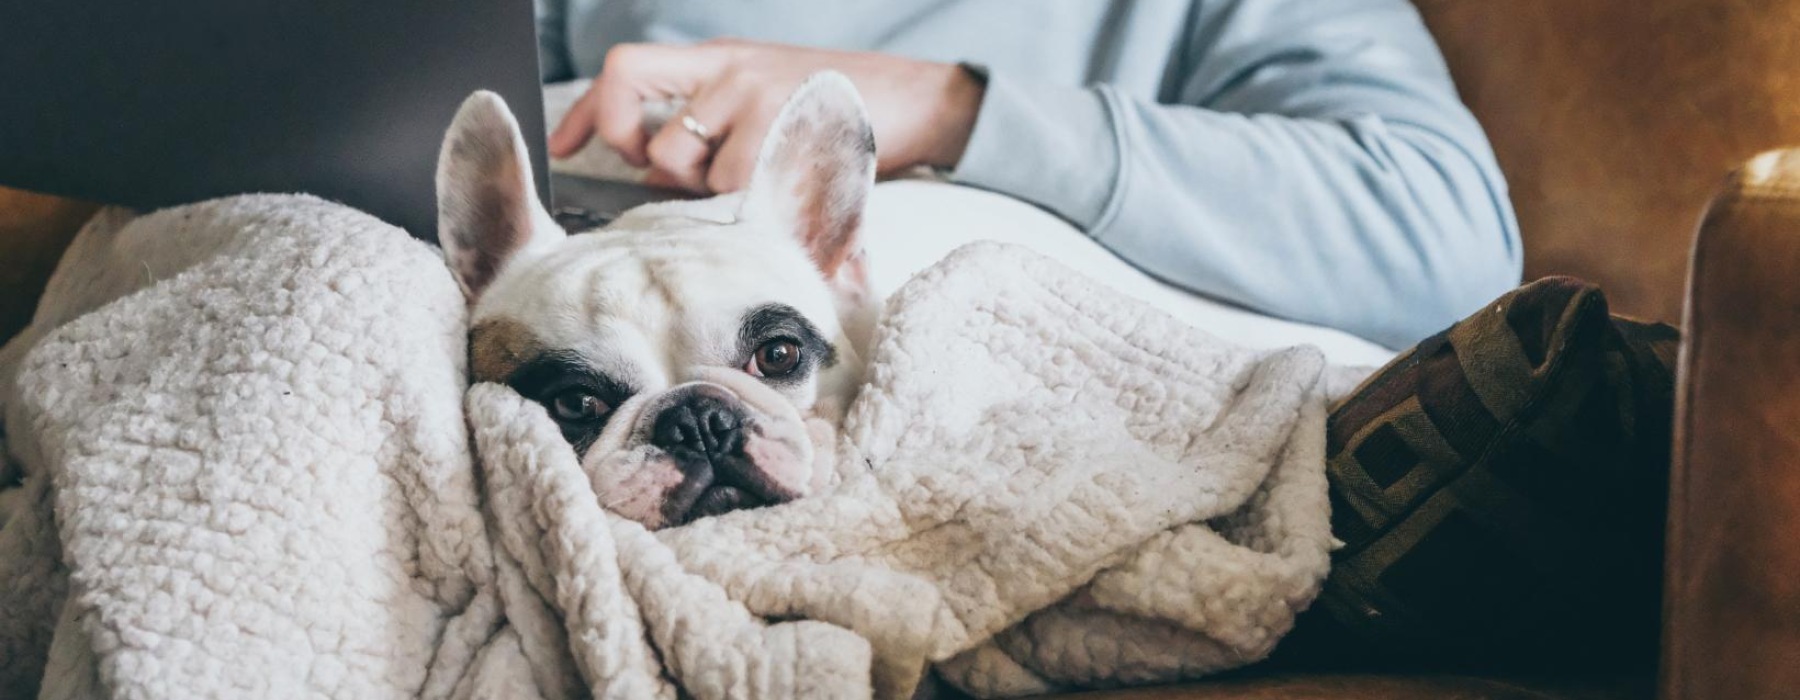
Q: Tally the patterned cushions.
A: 1